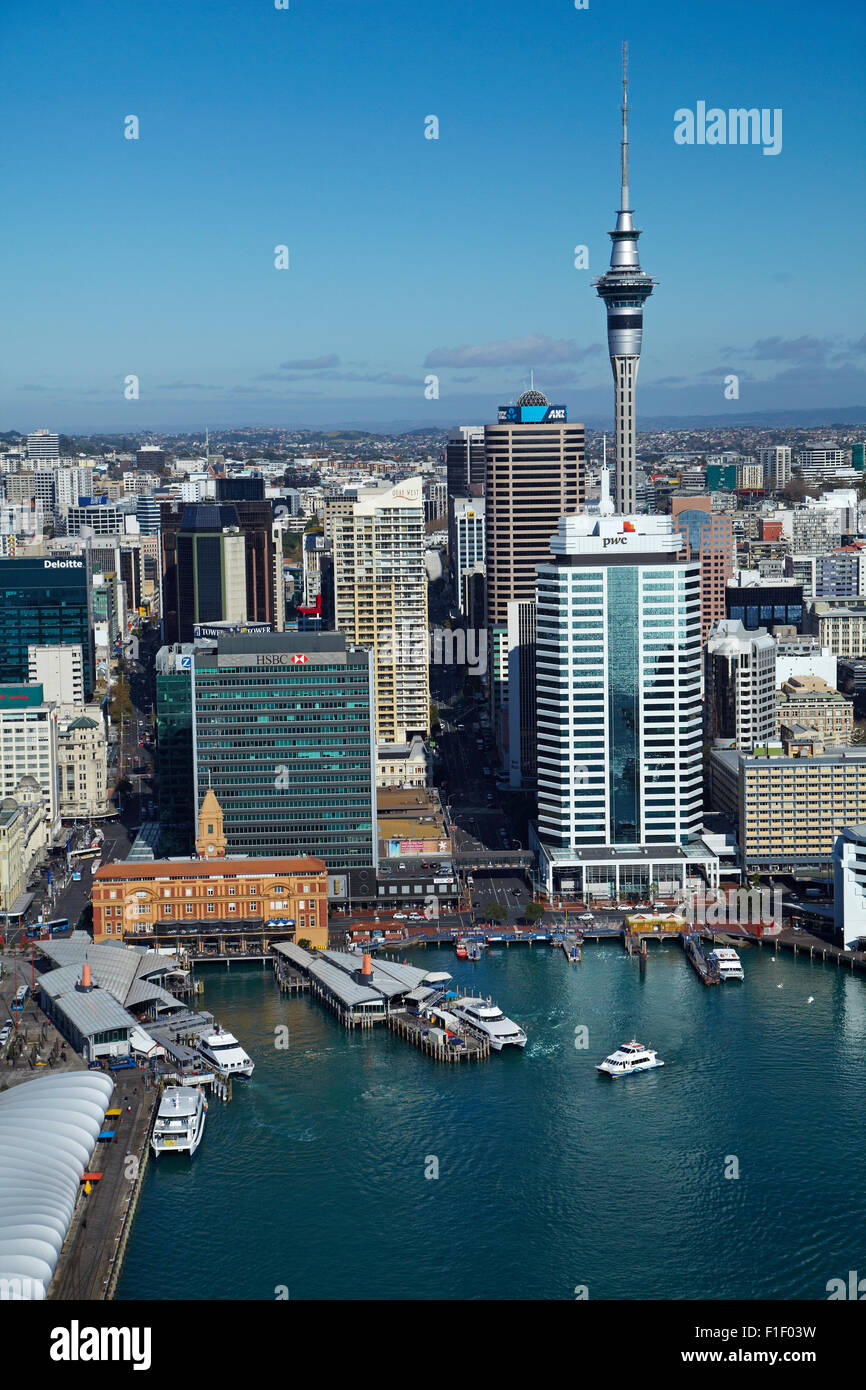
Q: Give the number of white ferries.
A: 5